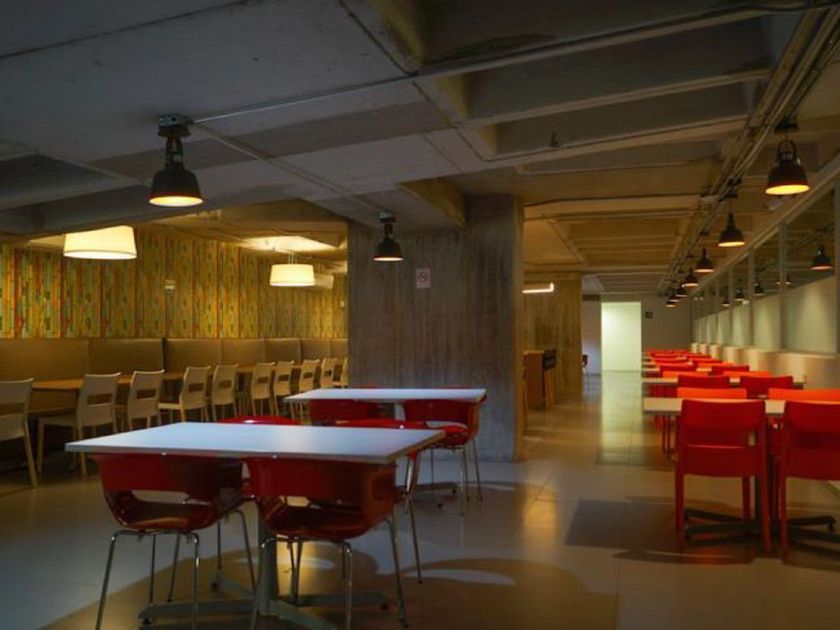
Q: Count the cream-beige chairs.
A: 10